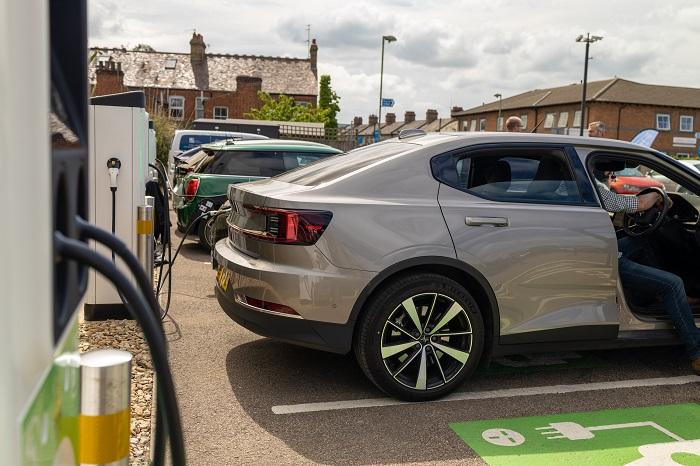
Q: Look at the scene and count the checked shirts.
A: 1